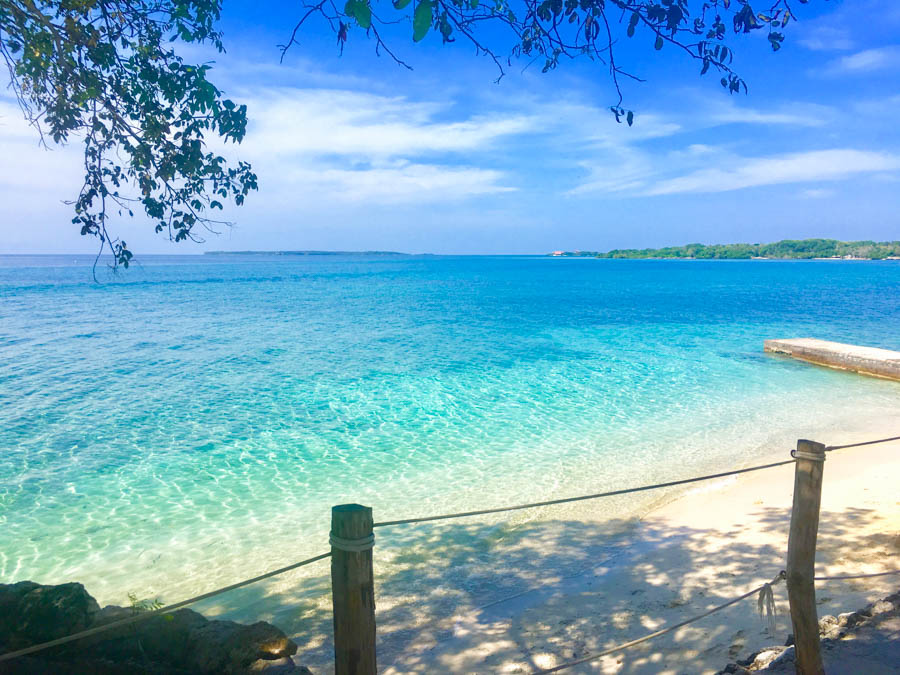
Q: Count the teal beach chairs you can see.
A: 0